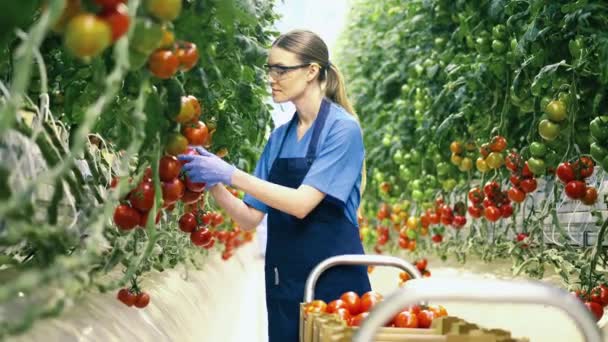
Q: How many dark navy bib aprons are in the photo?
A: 1